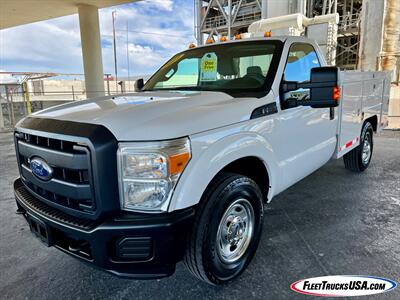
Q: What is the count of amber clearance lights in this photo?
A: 5